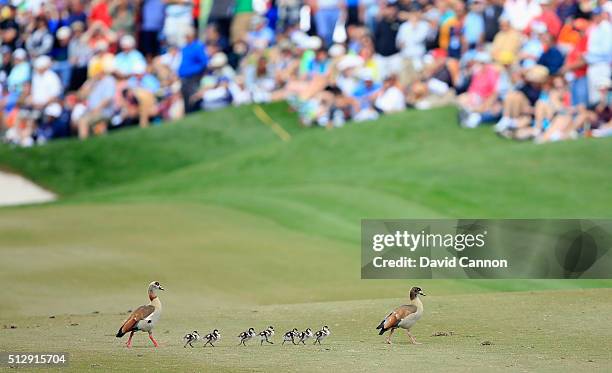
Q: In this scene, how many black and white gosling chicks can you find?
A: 7